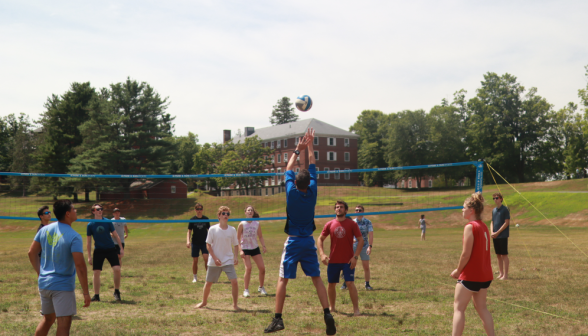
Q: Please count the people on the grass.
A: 13